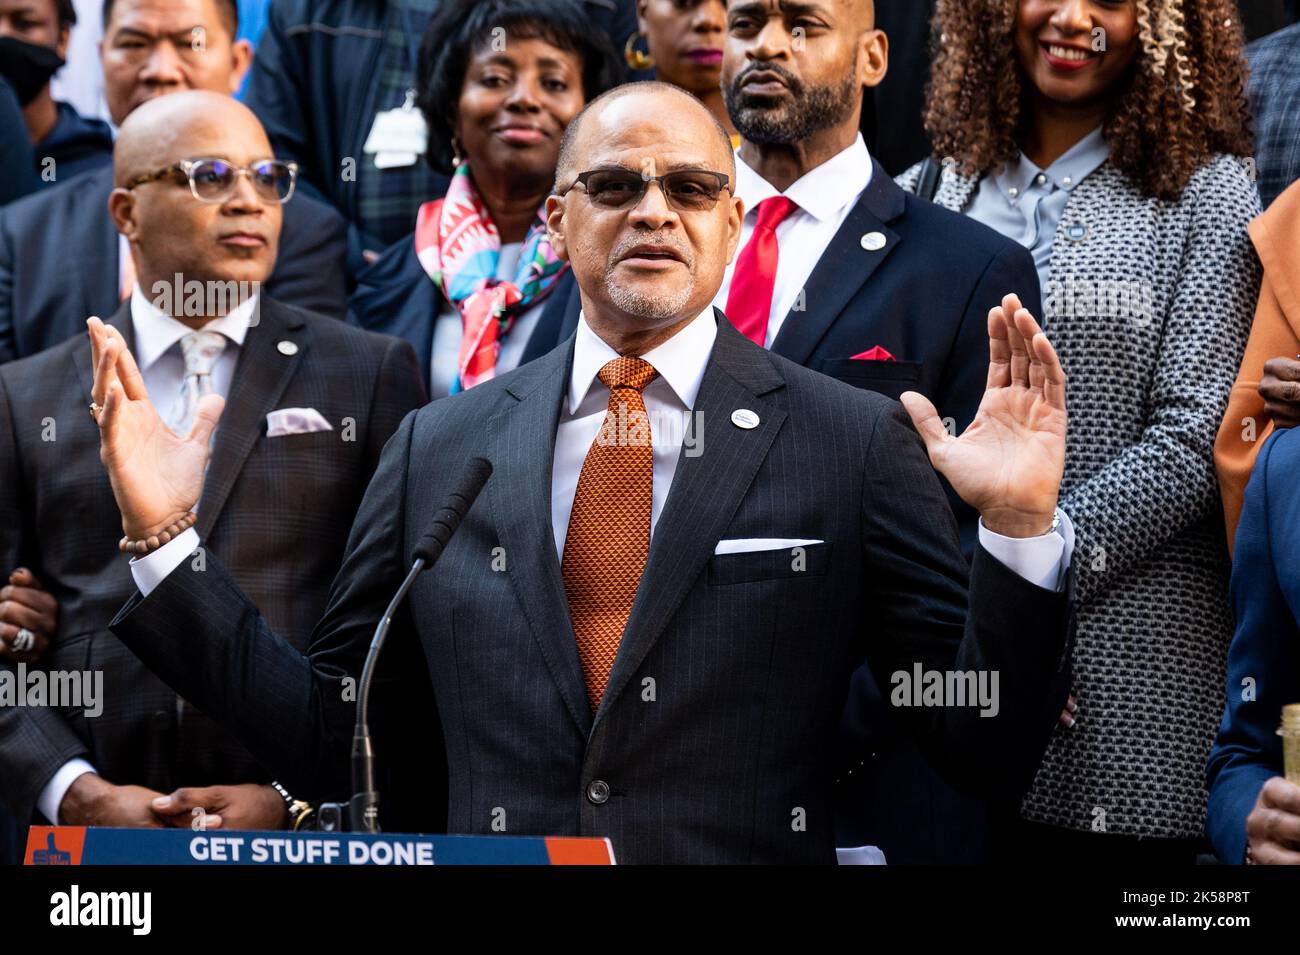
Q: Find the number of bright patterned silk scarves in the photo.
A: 1